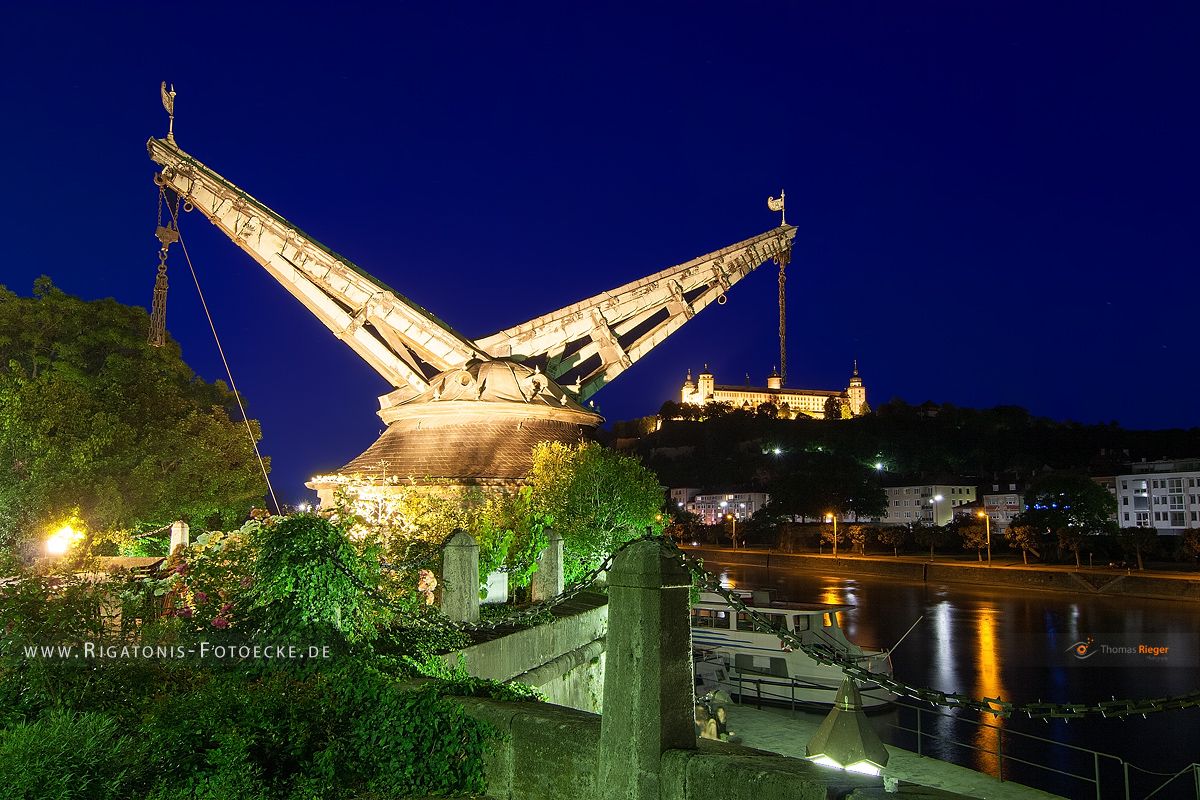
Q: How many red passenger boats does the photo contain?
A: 0